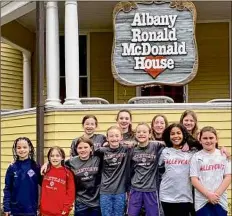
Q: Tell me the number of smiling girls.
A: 11